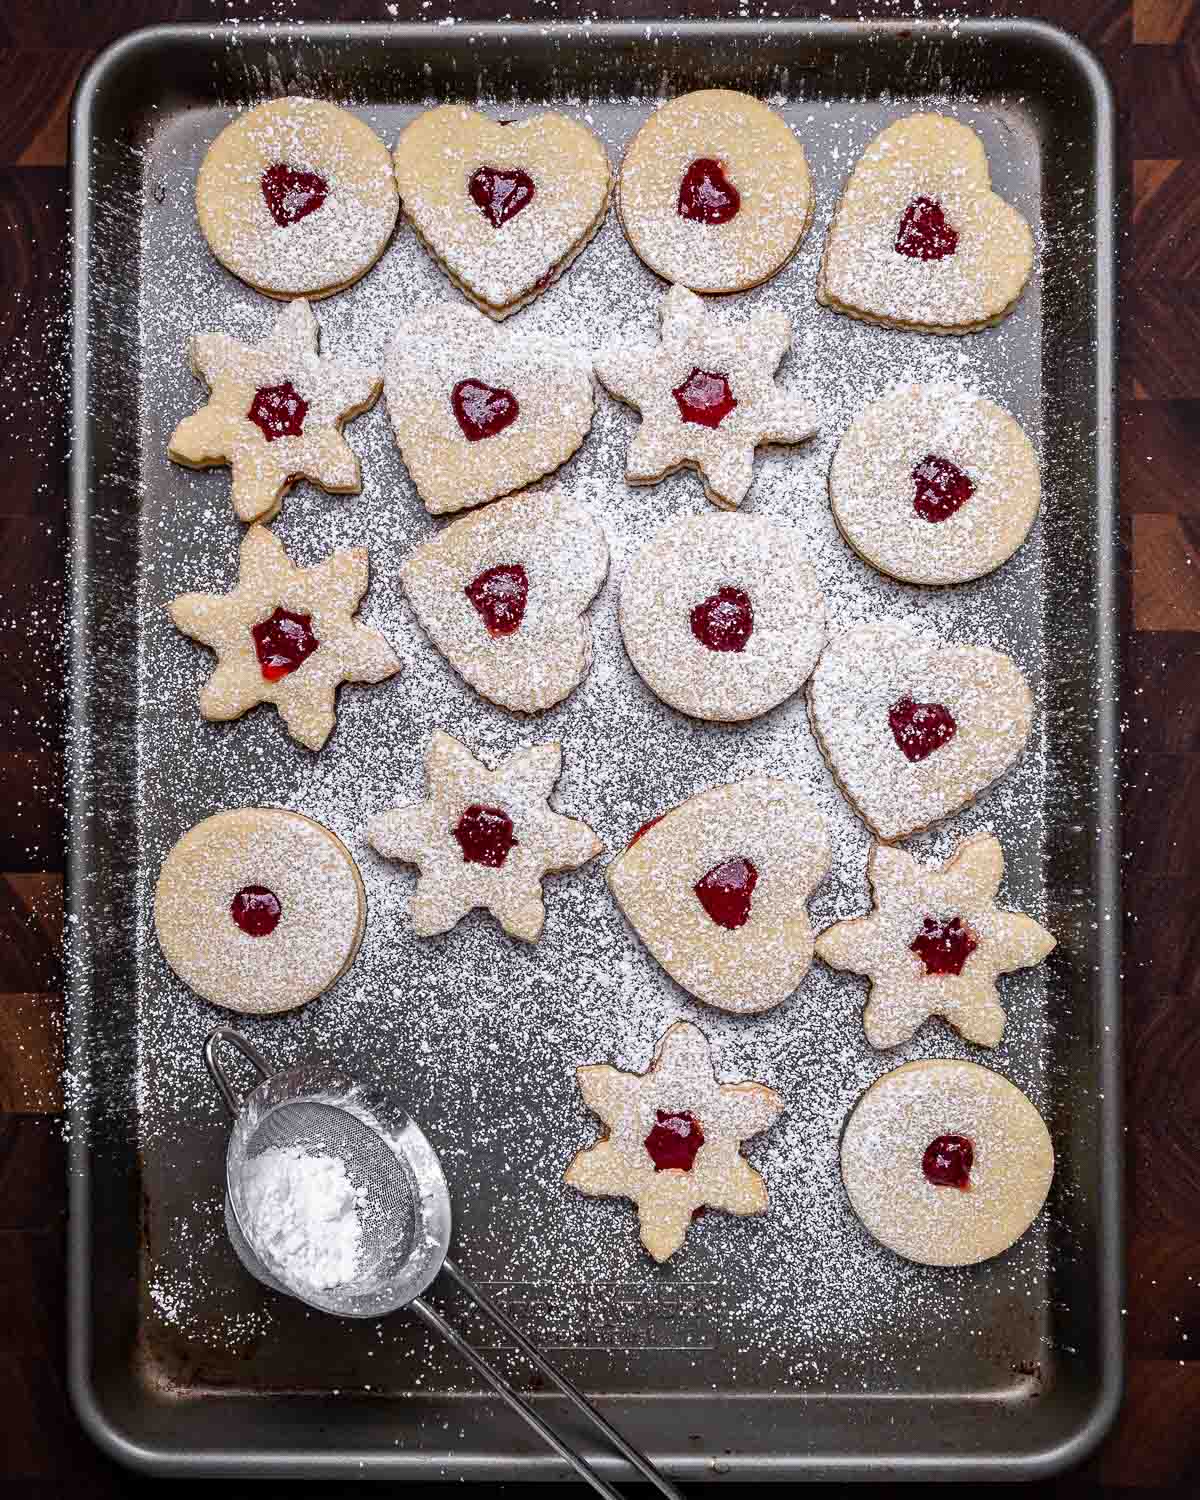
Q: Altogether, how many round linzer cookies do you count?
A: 6